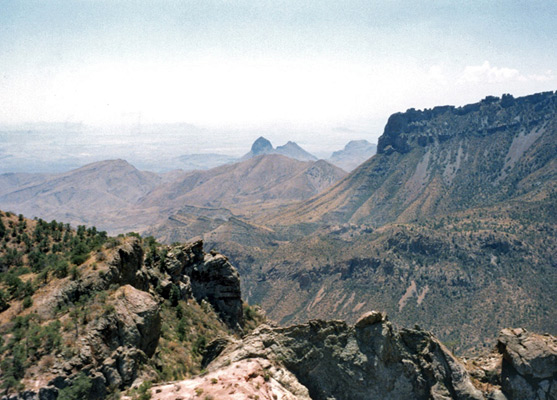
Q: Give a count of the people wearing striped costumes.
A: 0